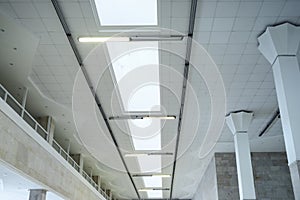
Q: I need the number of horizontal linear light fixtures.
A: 5